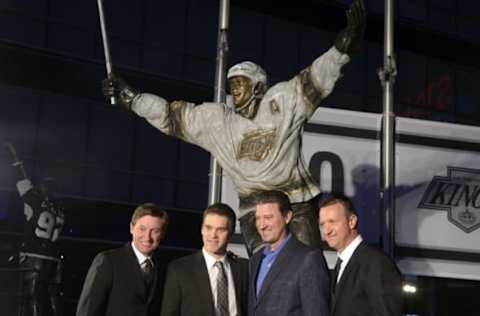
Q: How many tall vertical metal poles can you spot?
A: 2